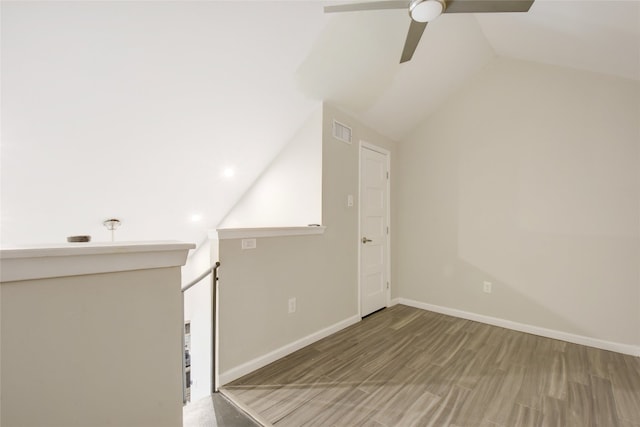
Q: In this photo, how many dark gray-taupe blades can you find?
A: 3